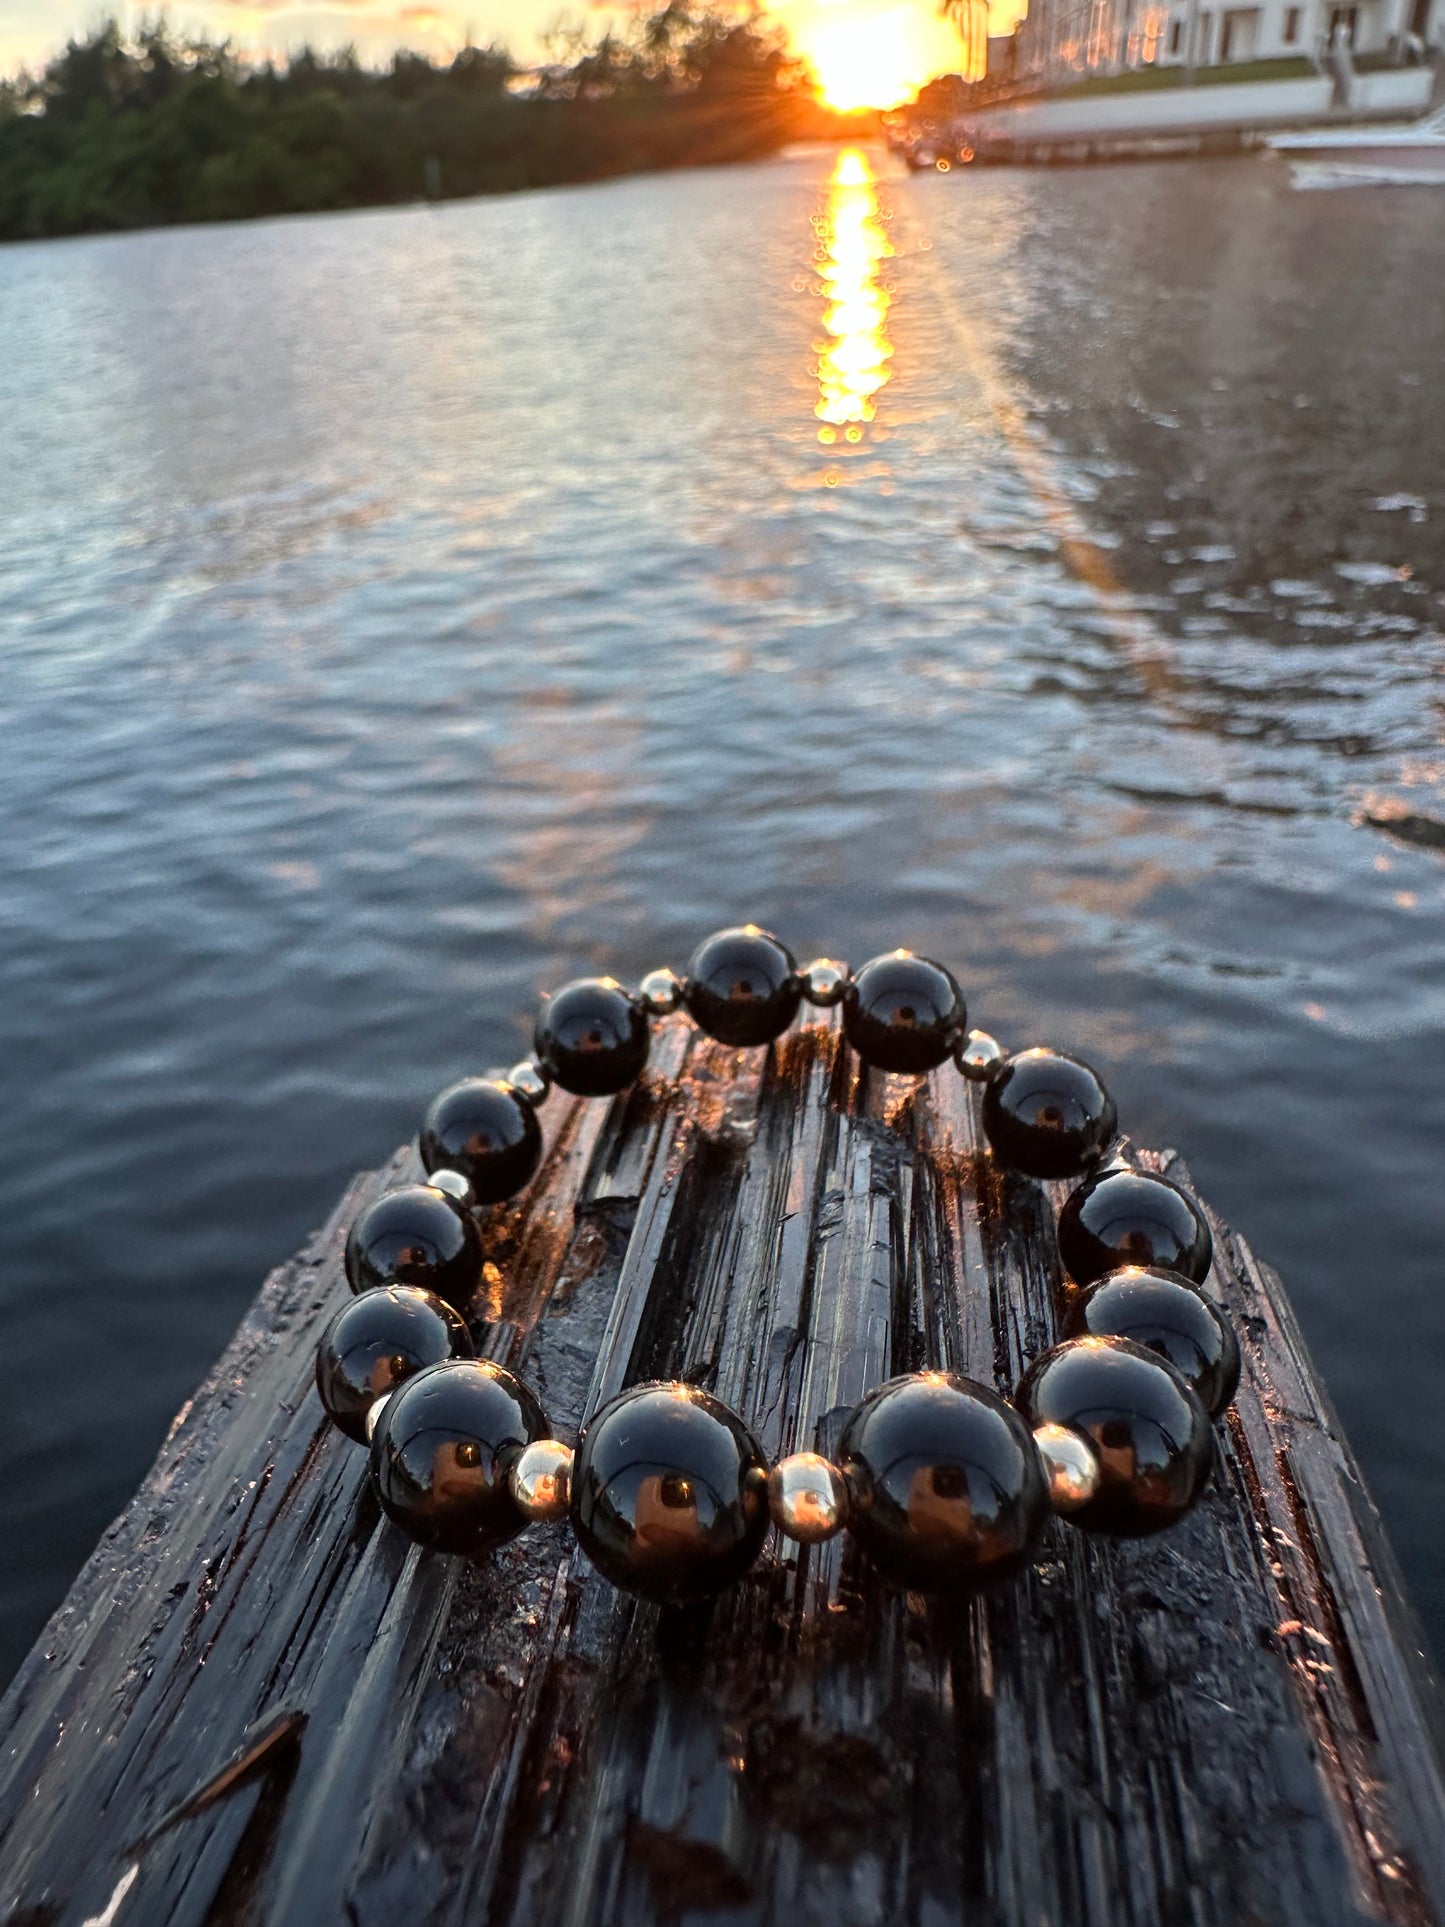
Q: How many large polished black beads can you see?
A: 13